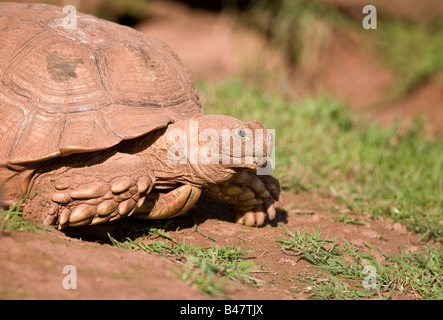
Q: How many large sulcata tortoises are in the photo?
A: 1